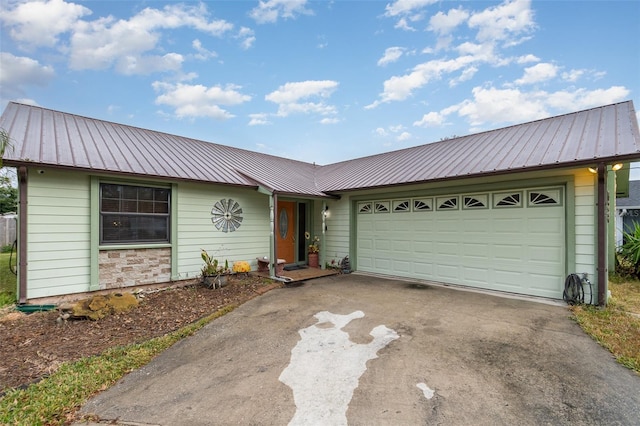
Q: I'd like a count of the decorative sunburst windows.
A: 8